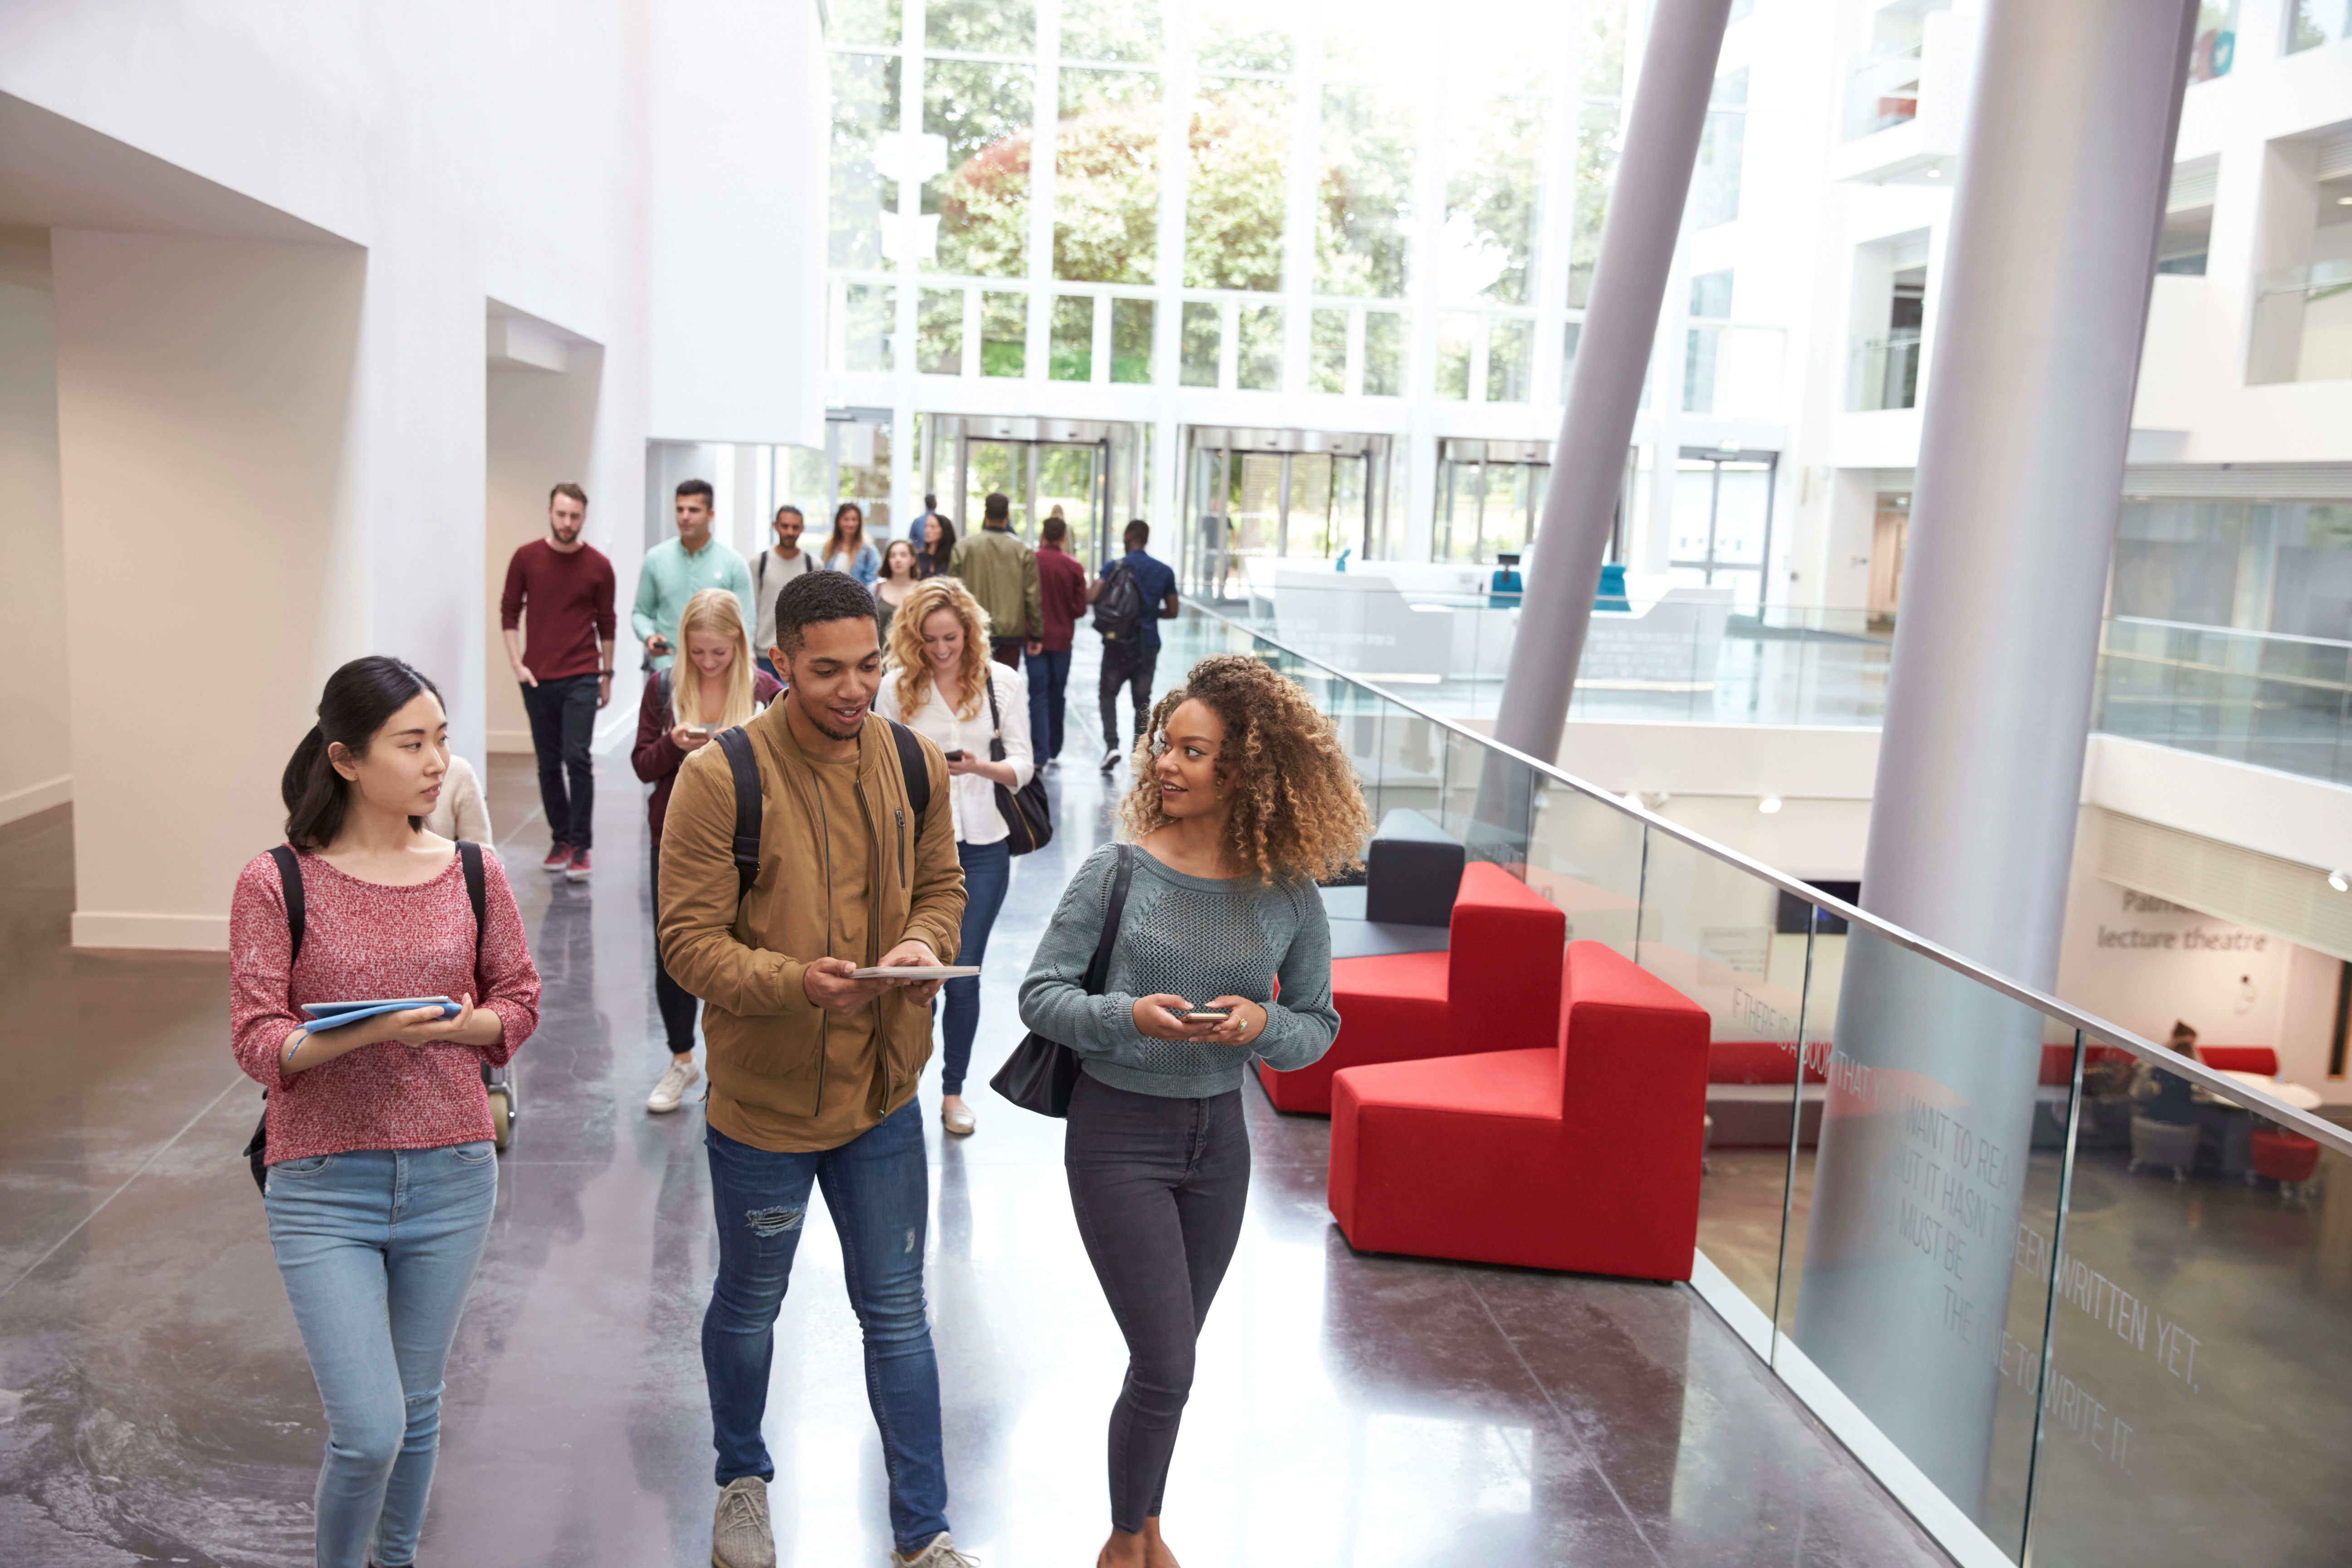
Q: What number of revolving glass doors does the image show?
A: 3